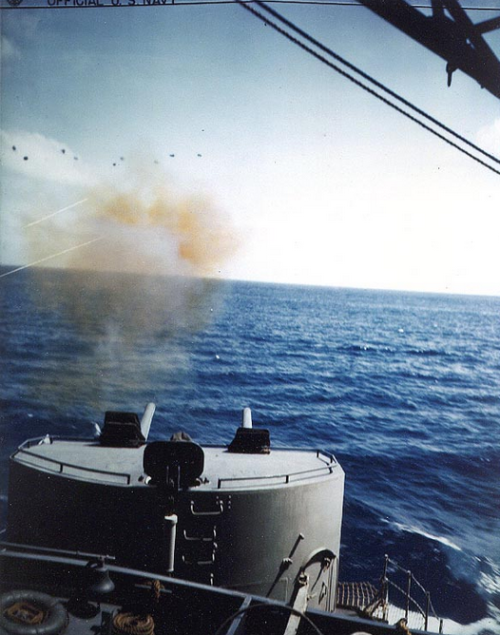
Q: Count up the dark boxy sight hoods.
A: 2